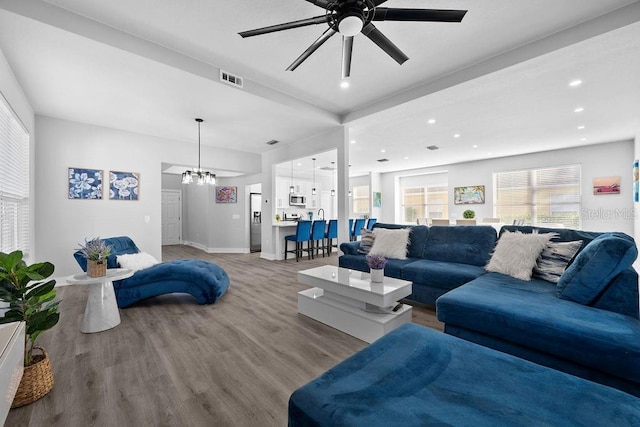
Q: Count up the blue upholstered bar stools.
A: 6